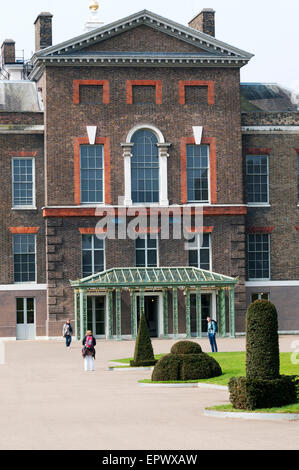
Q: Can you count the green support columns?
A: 12